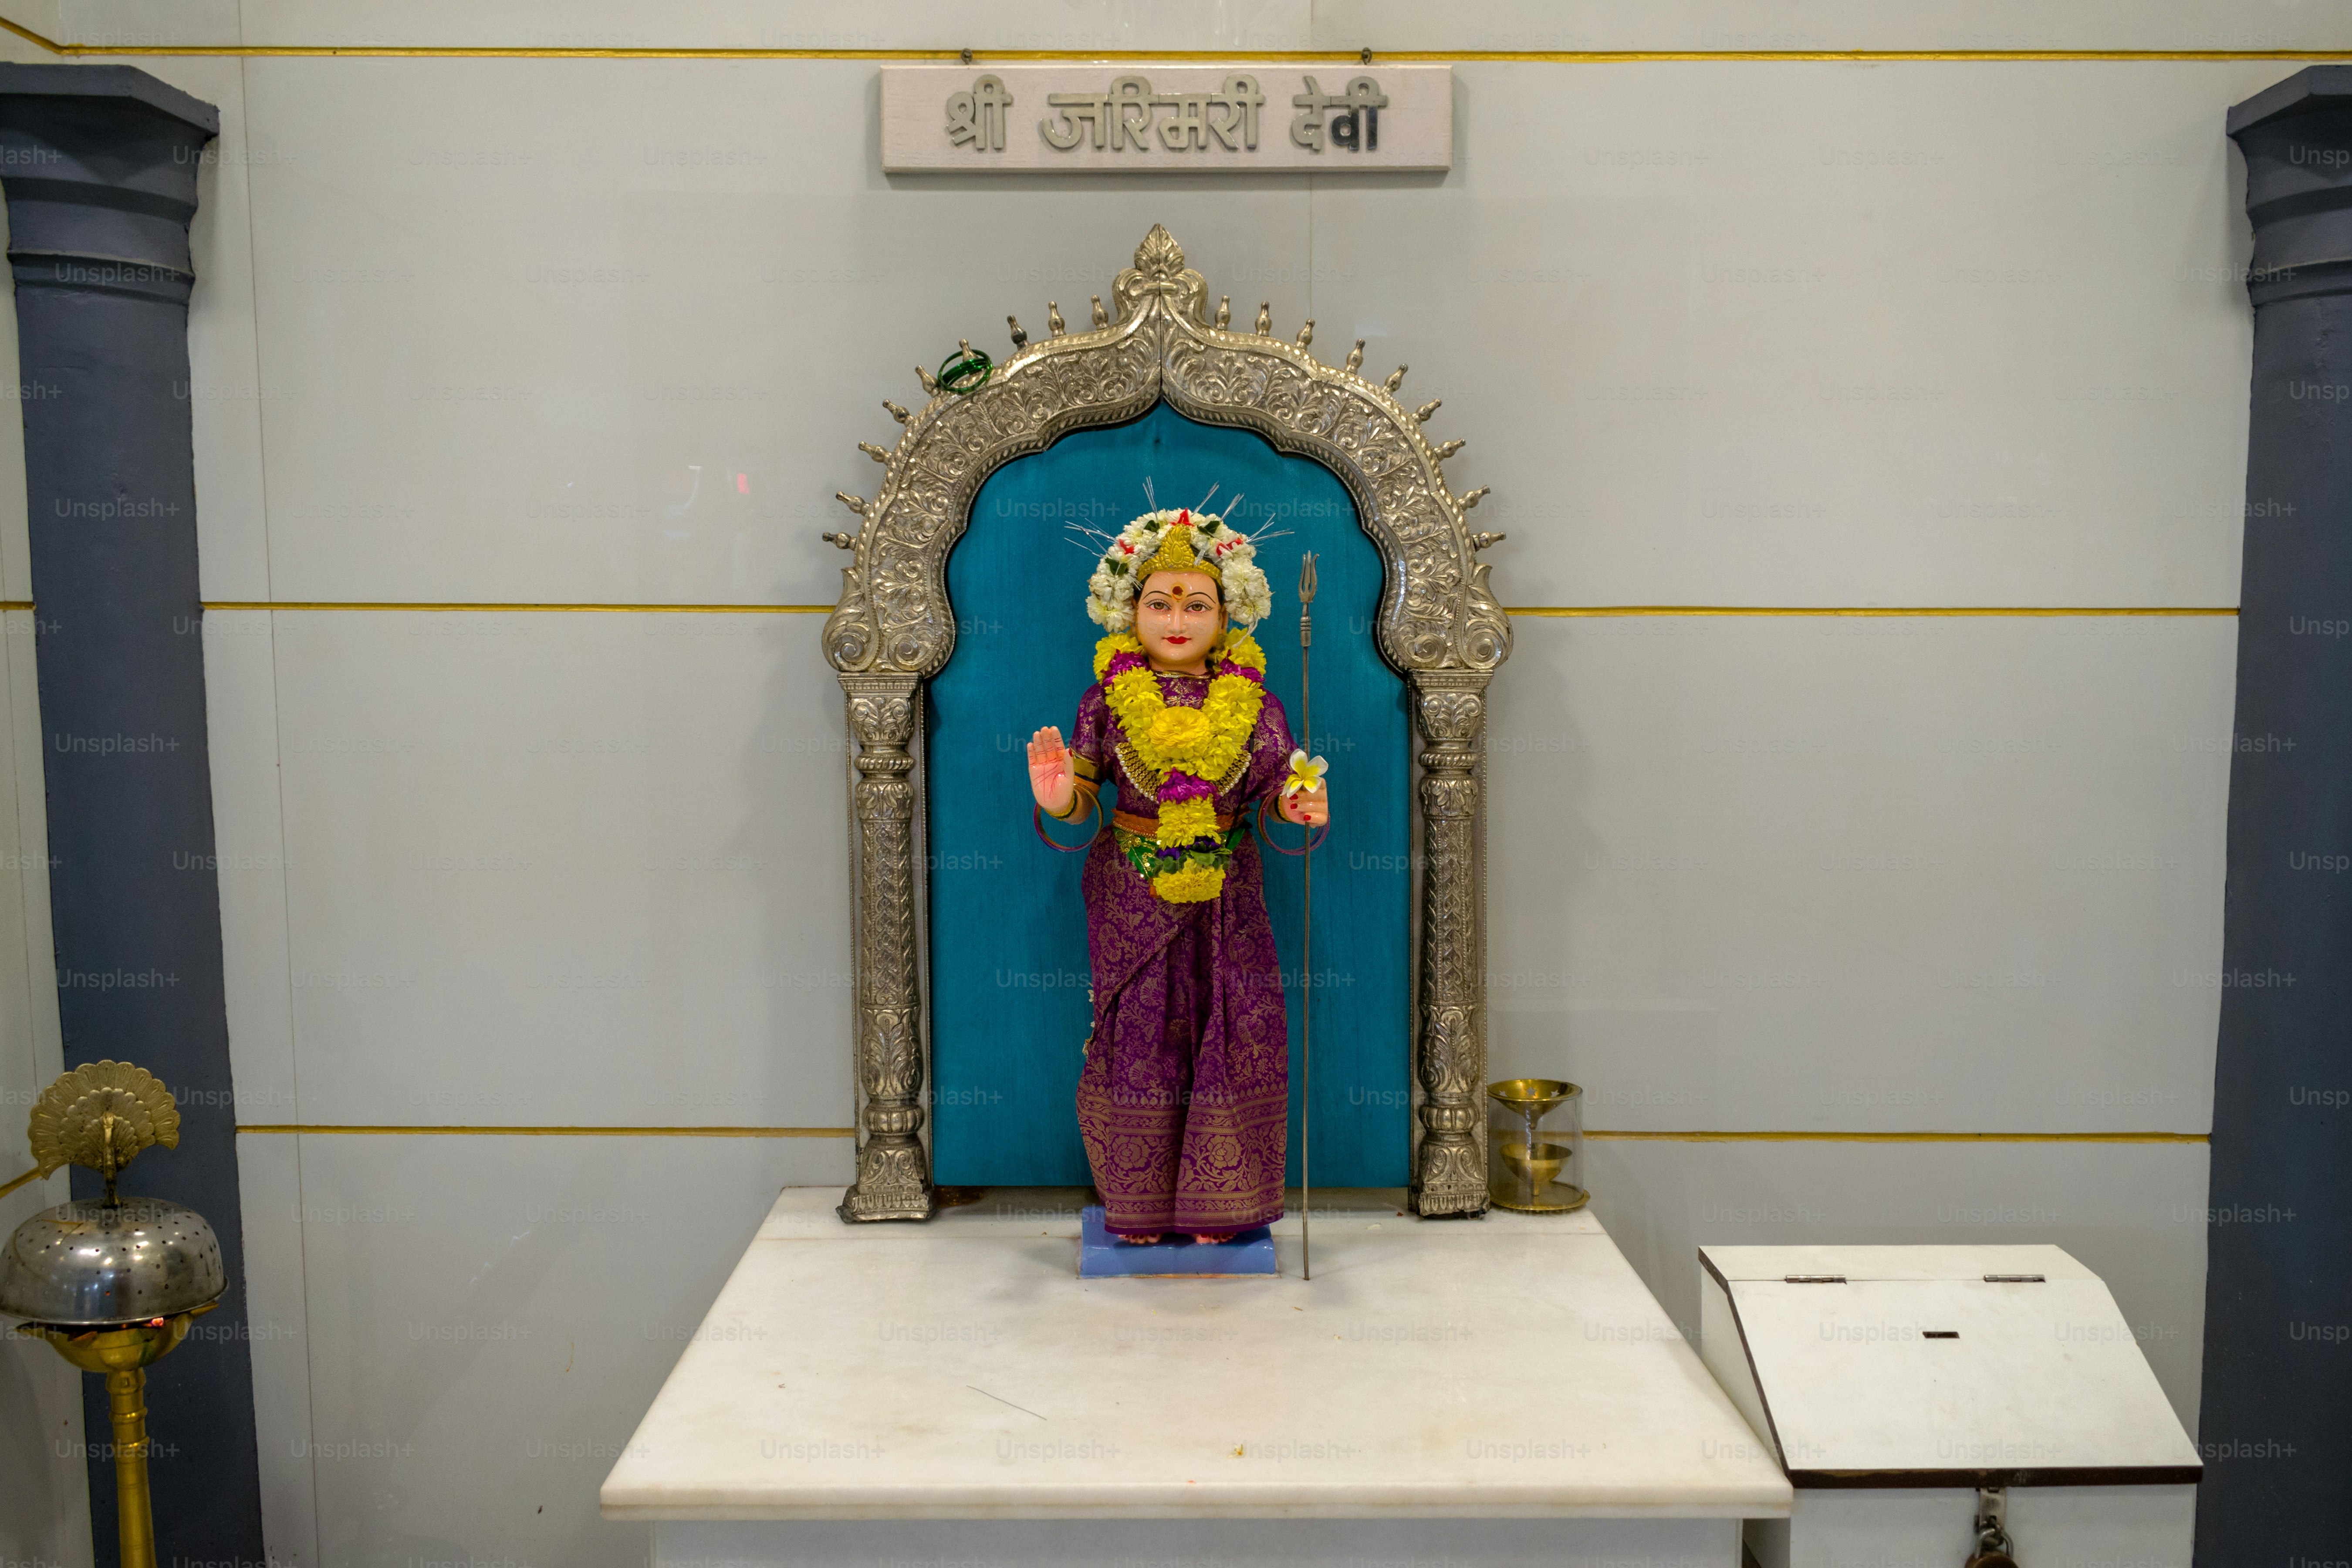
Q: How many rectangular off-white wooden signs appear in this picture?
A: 1